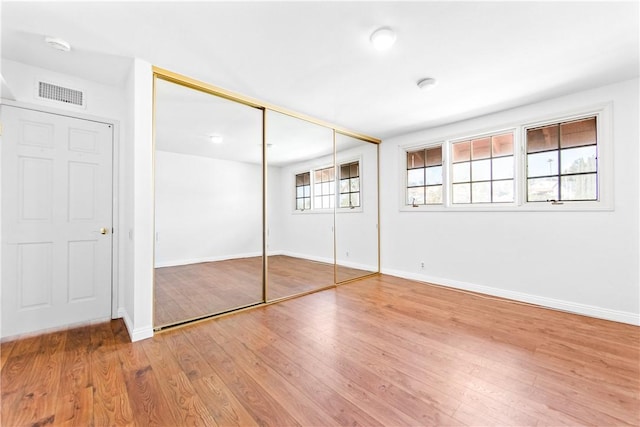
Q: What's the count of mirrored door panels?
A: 3